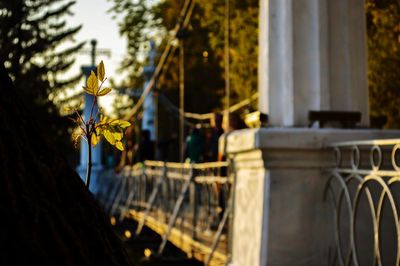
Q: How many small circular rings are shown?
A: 4